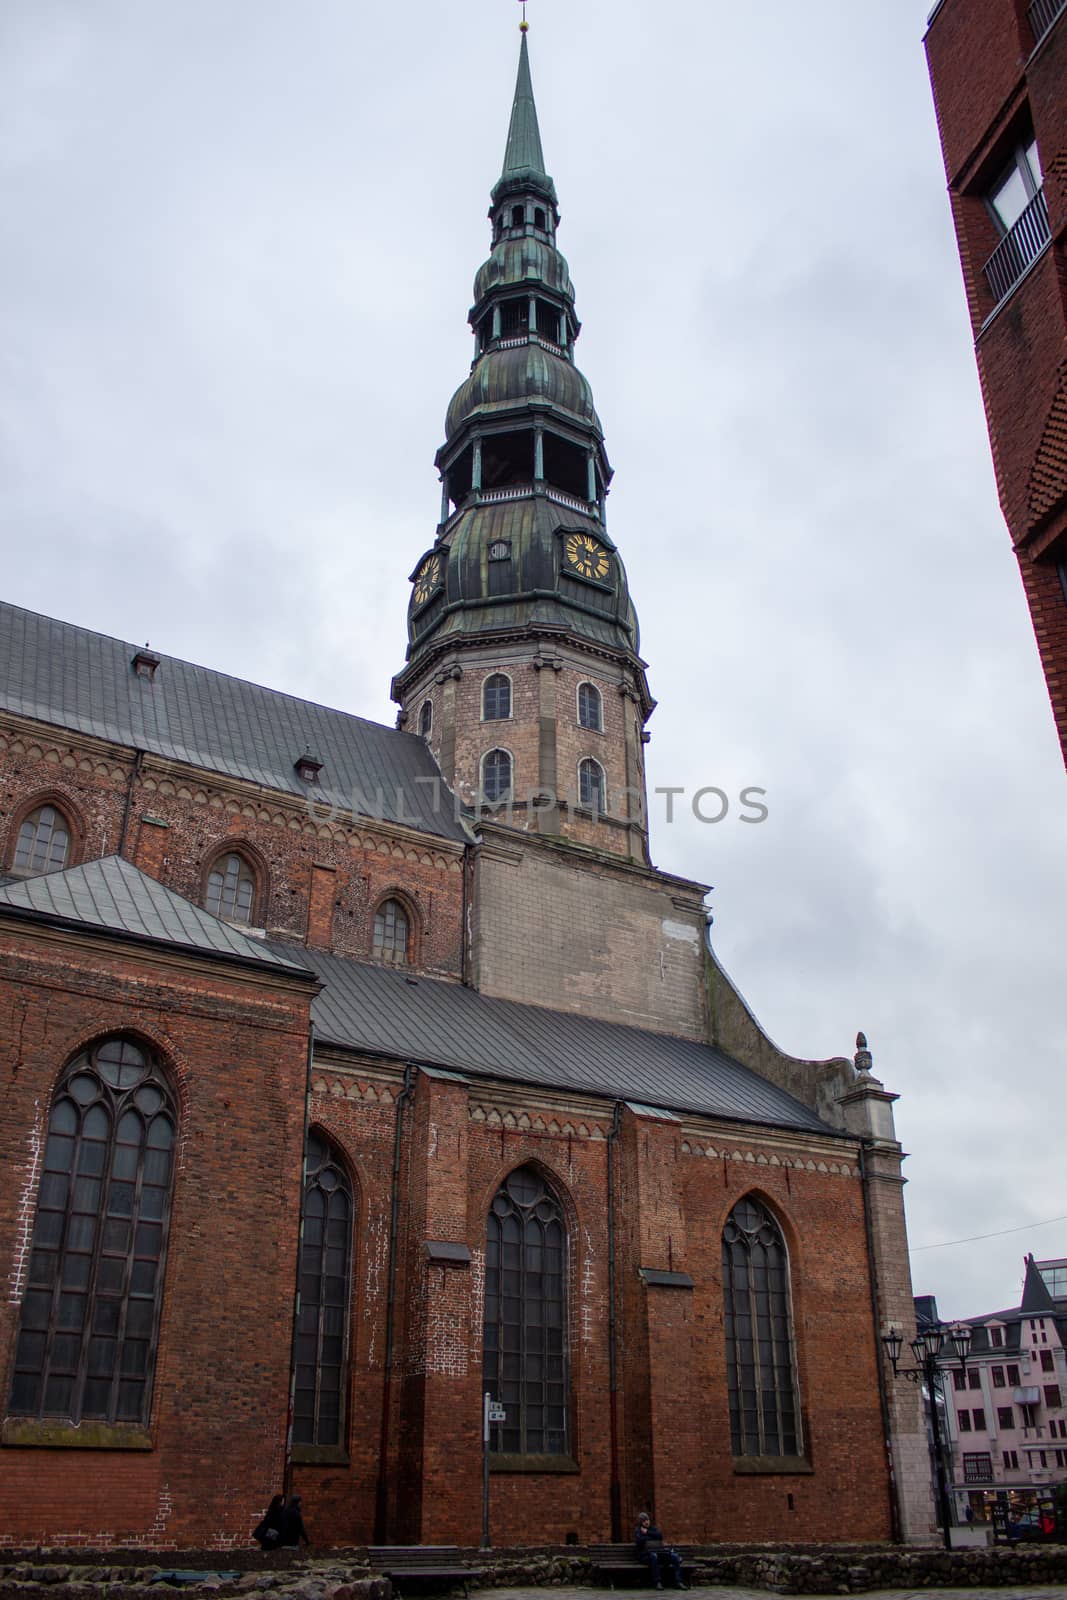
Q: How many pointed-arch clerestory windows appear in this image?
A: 3